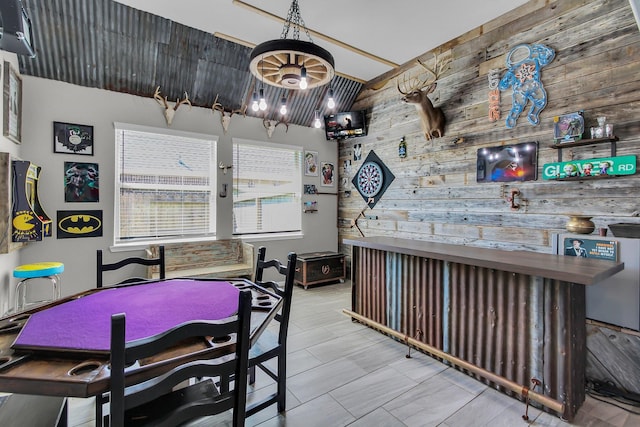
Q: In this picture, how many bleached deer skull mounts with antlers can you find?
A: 3